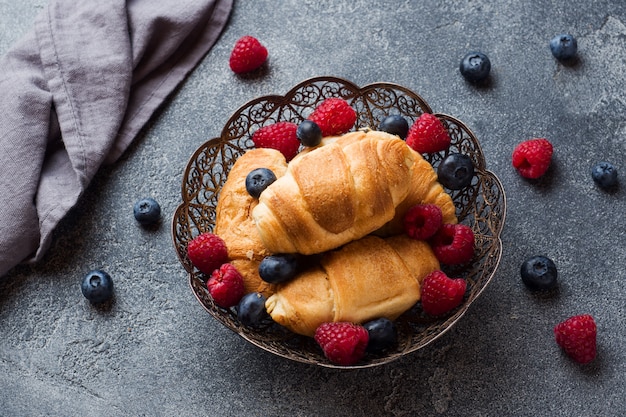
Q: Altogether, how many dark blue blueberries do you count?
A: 13